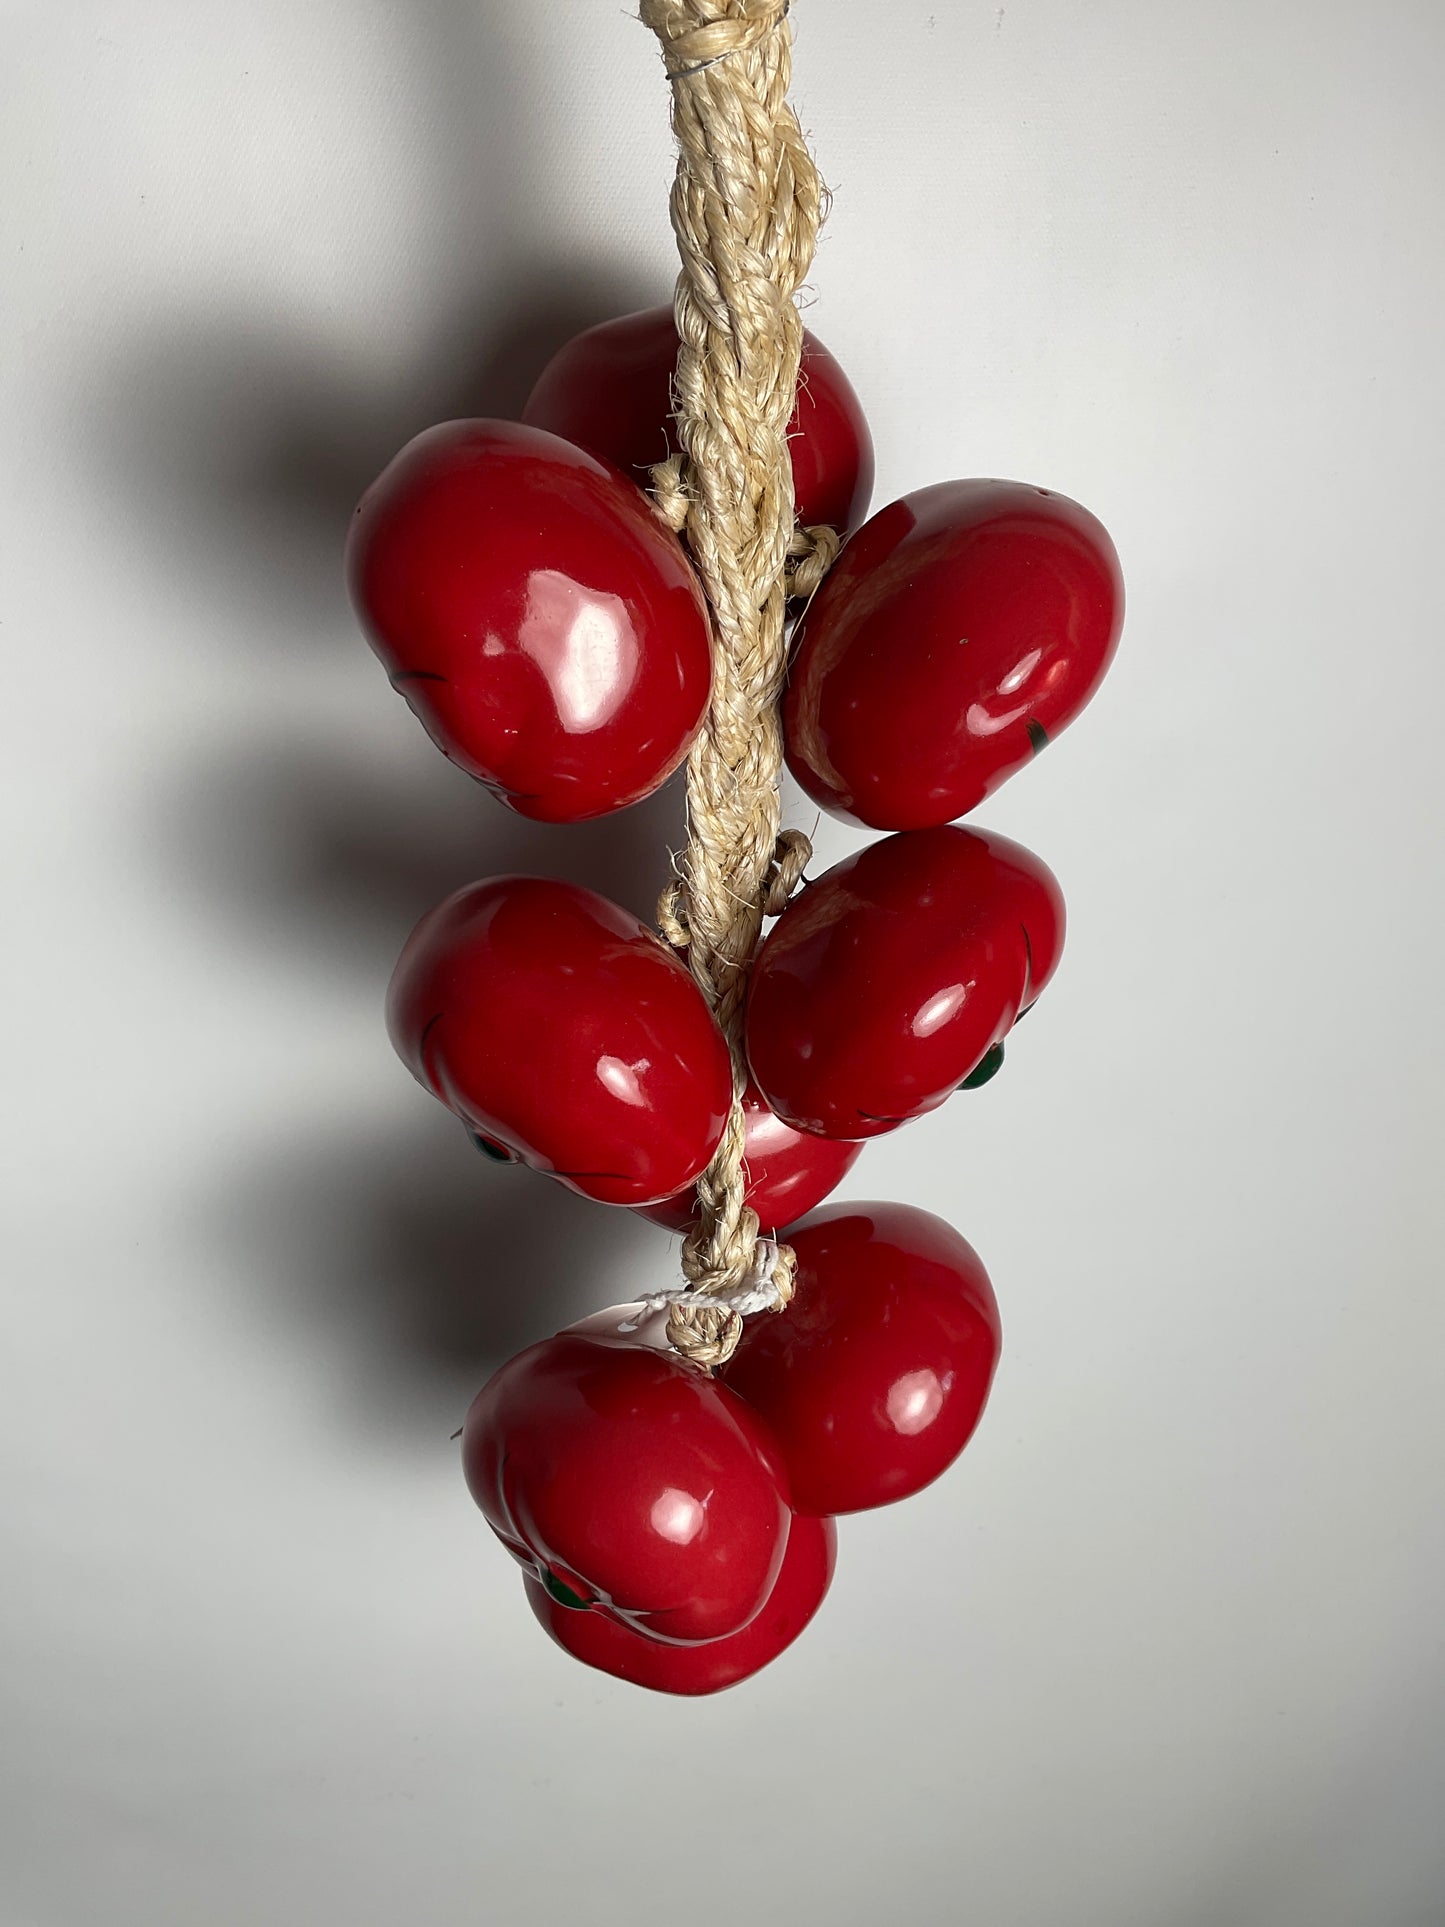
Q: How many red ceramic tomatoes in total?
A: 9